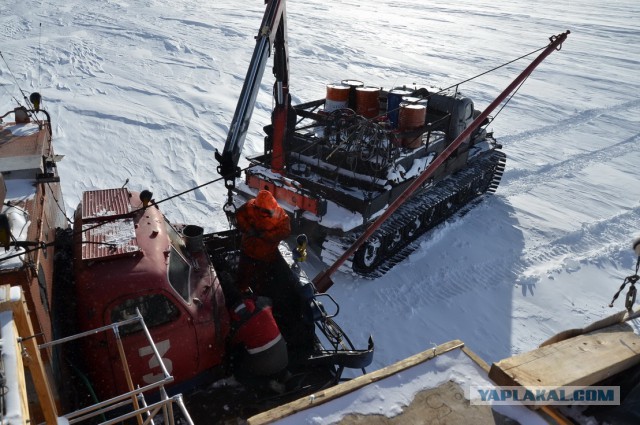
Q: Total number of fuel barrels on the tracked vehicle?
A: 6